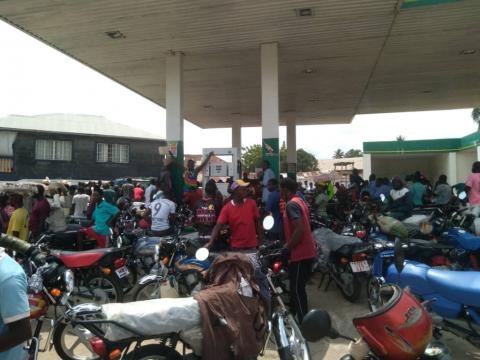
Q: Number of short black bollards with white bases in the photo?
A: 0